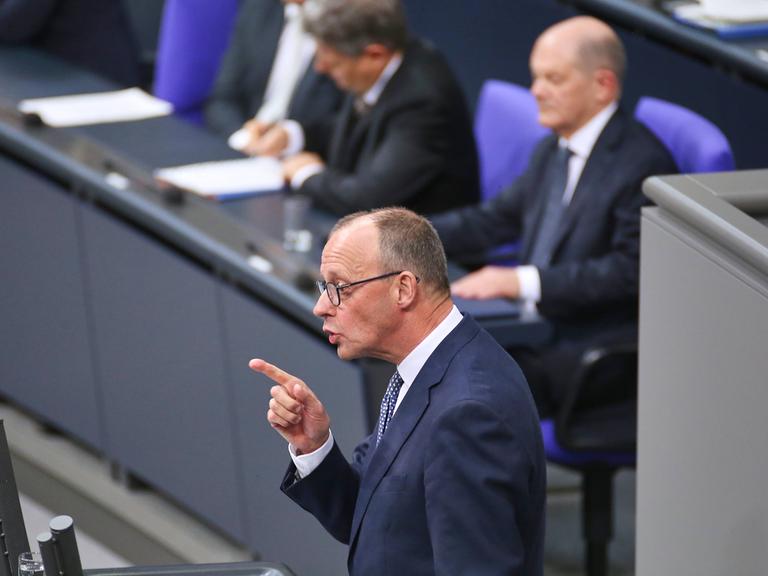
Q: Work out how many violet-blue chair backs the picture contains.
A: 3